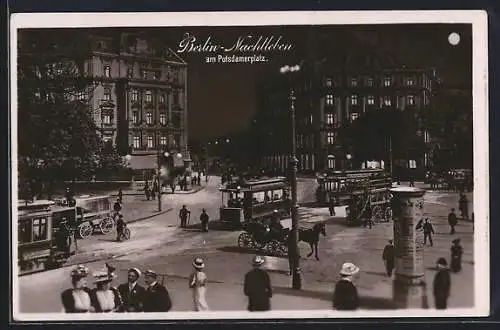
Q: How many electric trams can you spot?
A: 3